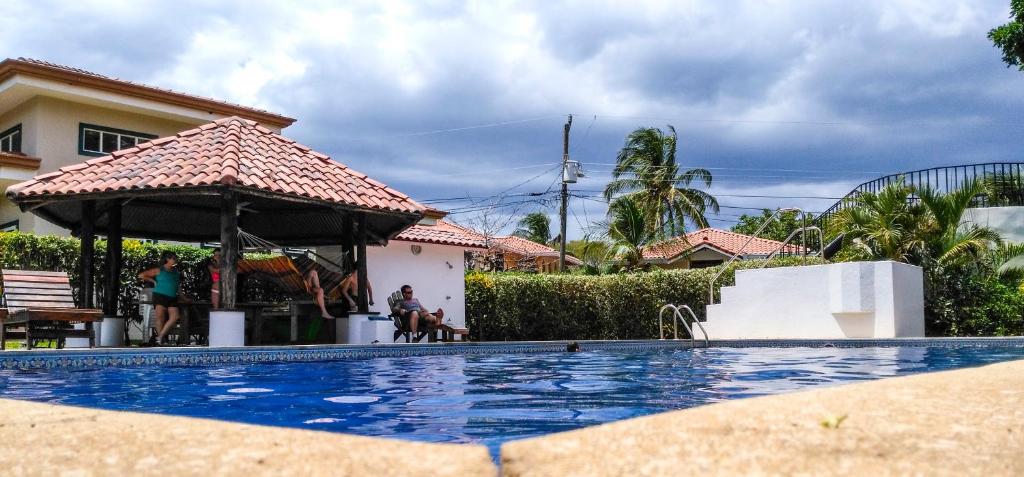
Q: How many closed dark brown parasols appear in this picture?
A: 0